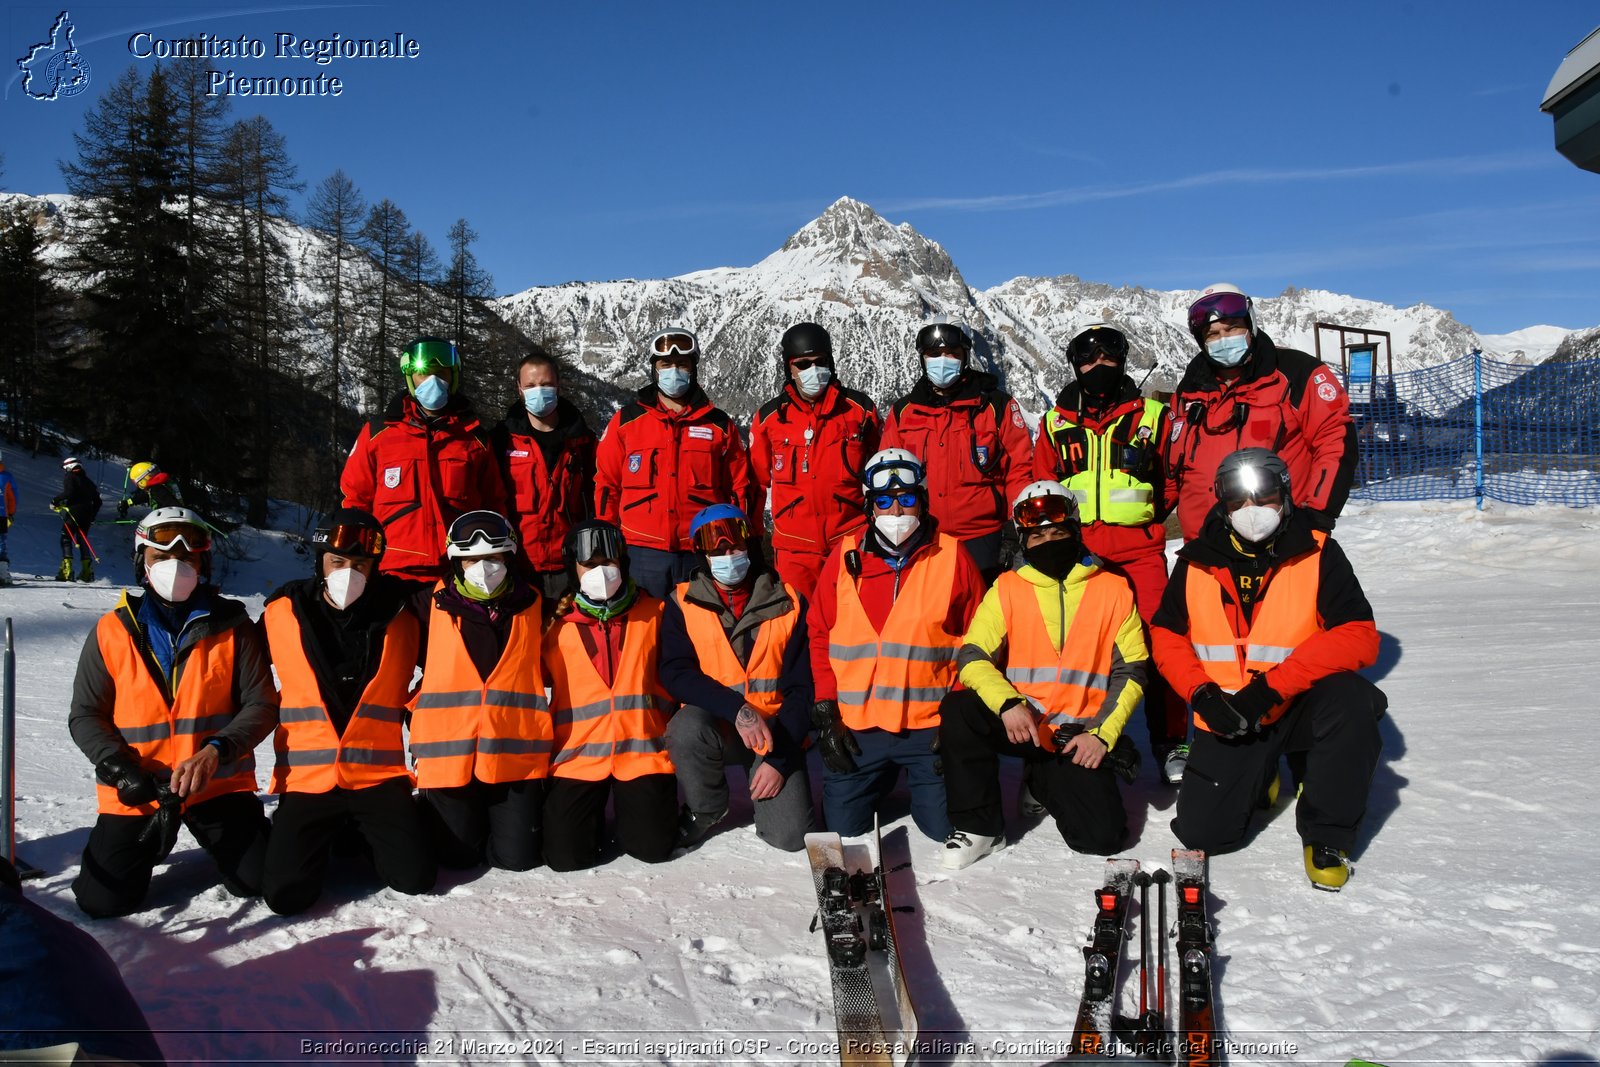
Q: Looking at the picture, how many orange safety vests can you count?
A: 8